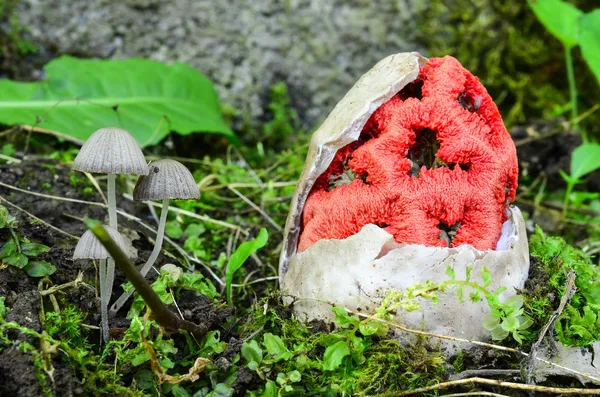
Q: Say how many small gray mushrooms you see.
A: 3